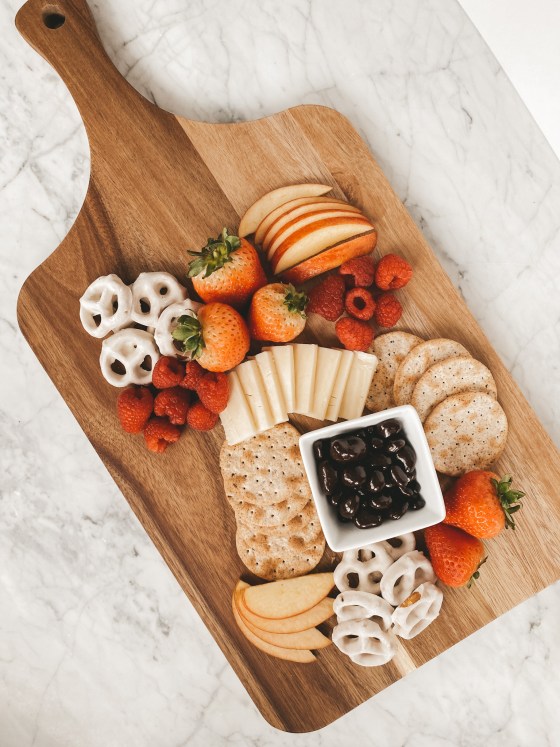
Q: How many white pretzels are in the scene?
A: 10